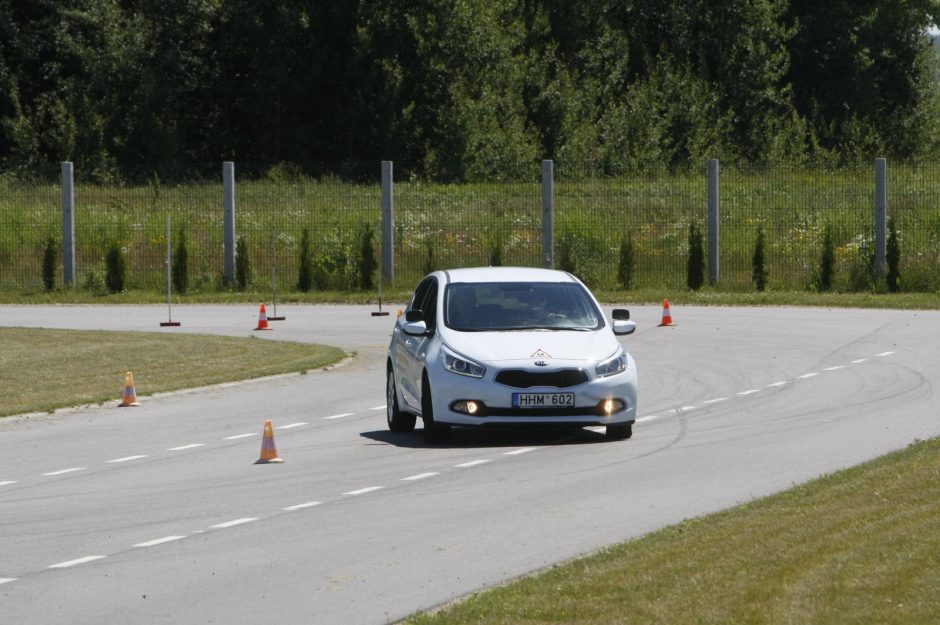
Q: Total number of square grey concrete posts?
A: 6